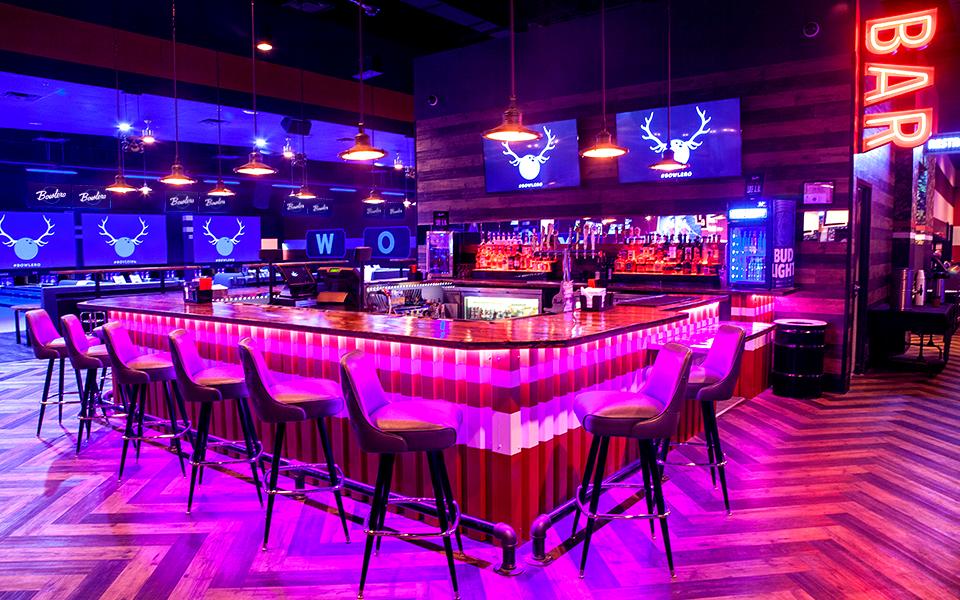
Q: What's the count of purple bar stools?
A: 8